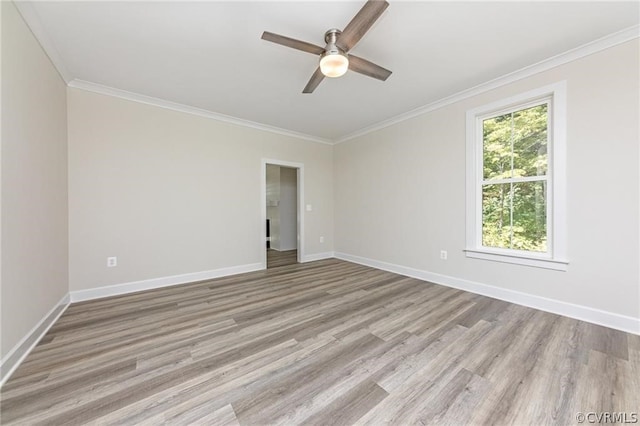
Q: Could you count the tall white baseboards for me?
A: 4